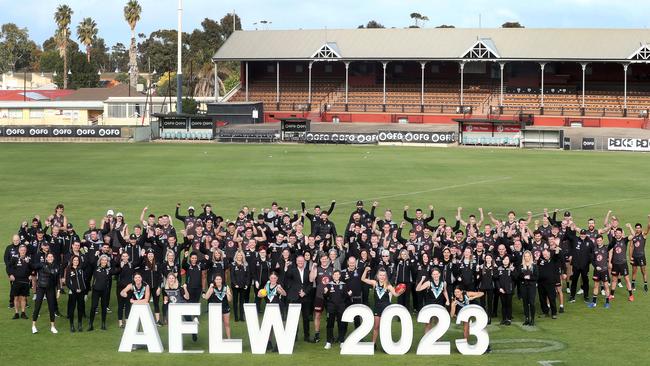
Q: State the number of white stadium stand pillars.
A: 12